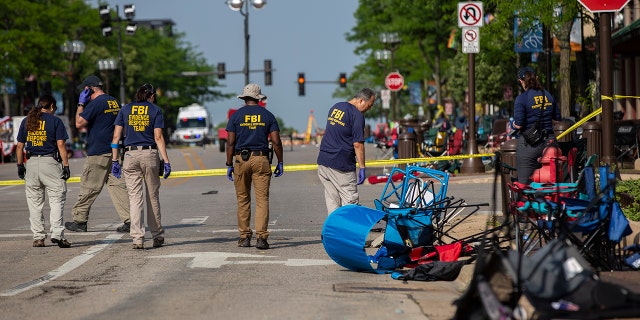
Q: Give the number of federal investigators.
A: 6